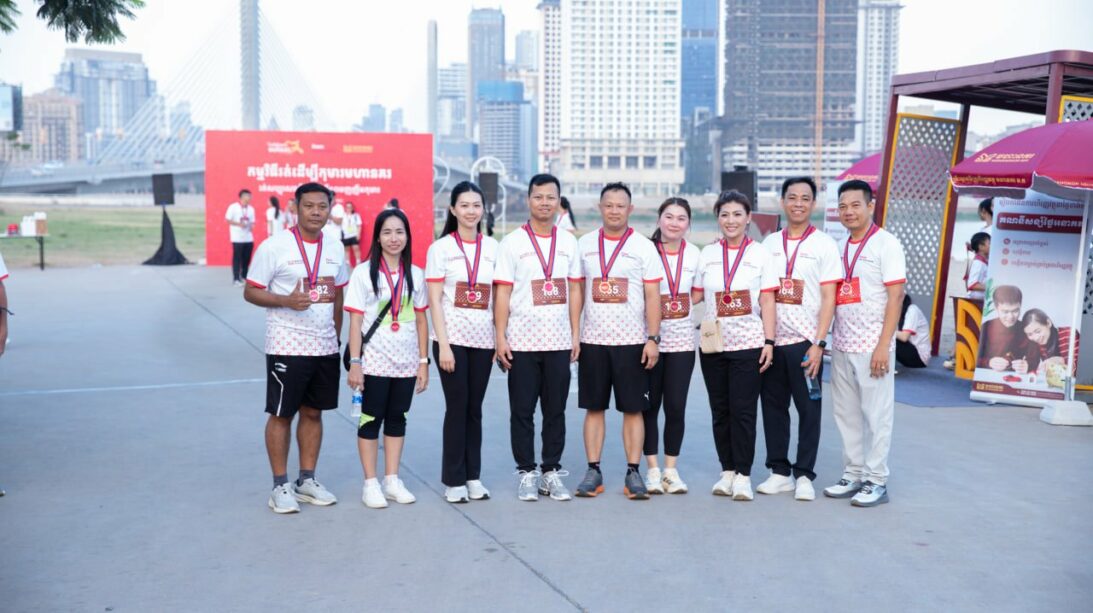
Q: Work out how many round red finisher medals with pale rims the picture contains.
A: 9